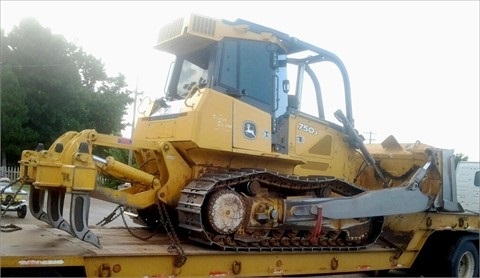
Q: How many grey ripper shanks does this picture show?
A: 3